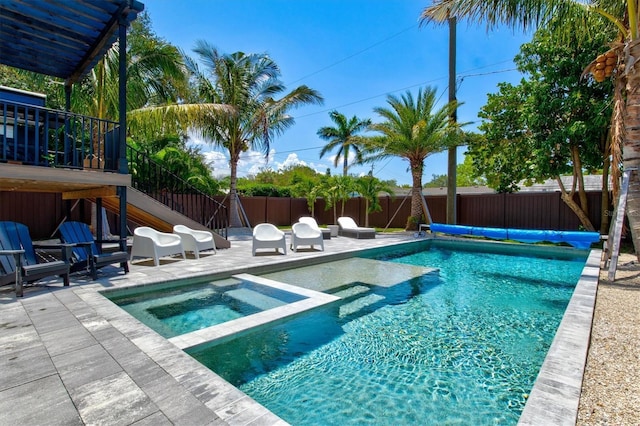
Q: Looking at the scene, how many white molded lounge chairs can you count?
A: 4